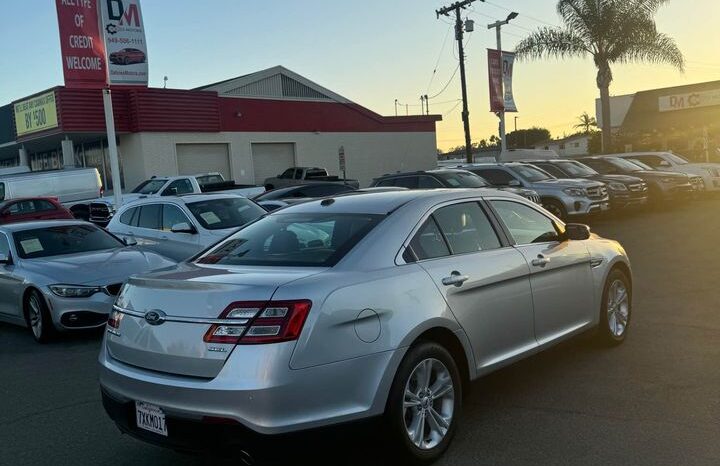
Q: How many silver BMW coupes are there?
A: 1